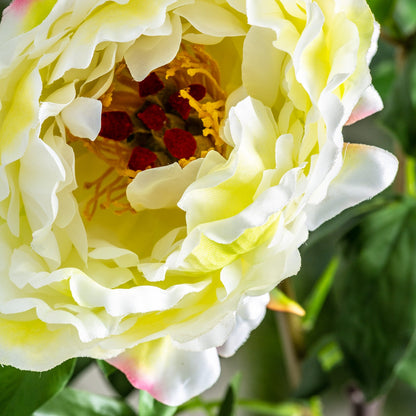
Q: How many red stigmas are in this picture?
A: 7